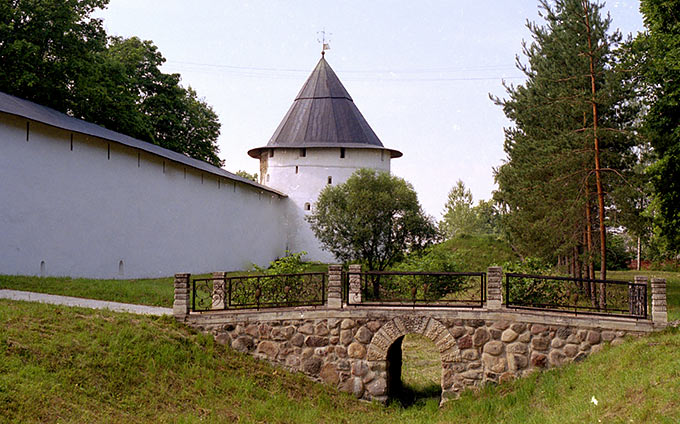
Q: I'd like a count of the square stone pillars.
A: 7